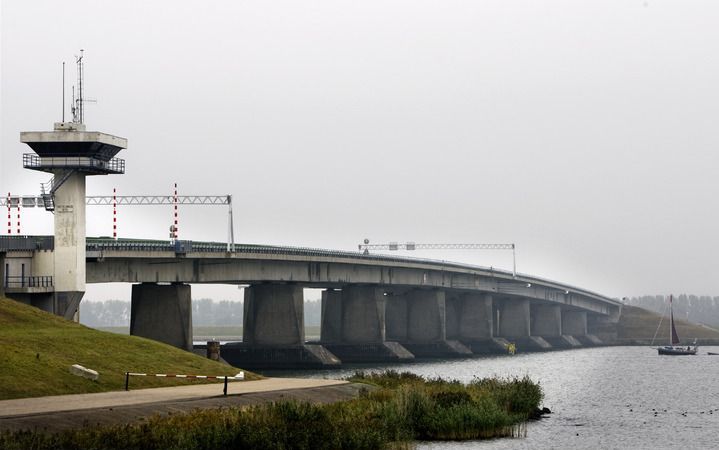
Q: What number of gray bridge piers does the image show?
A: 8